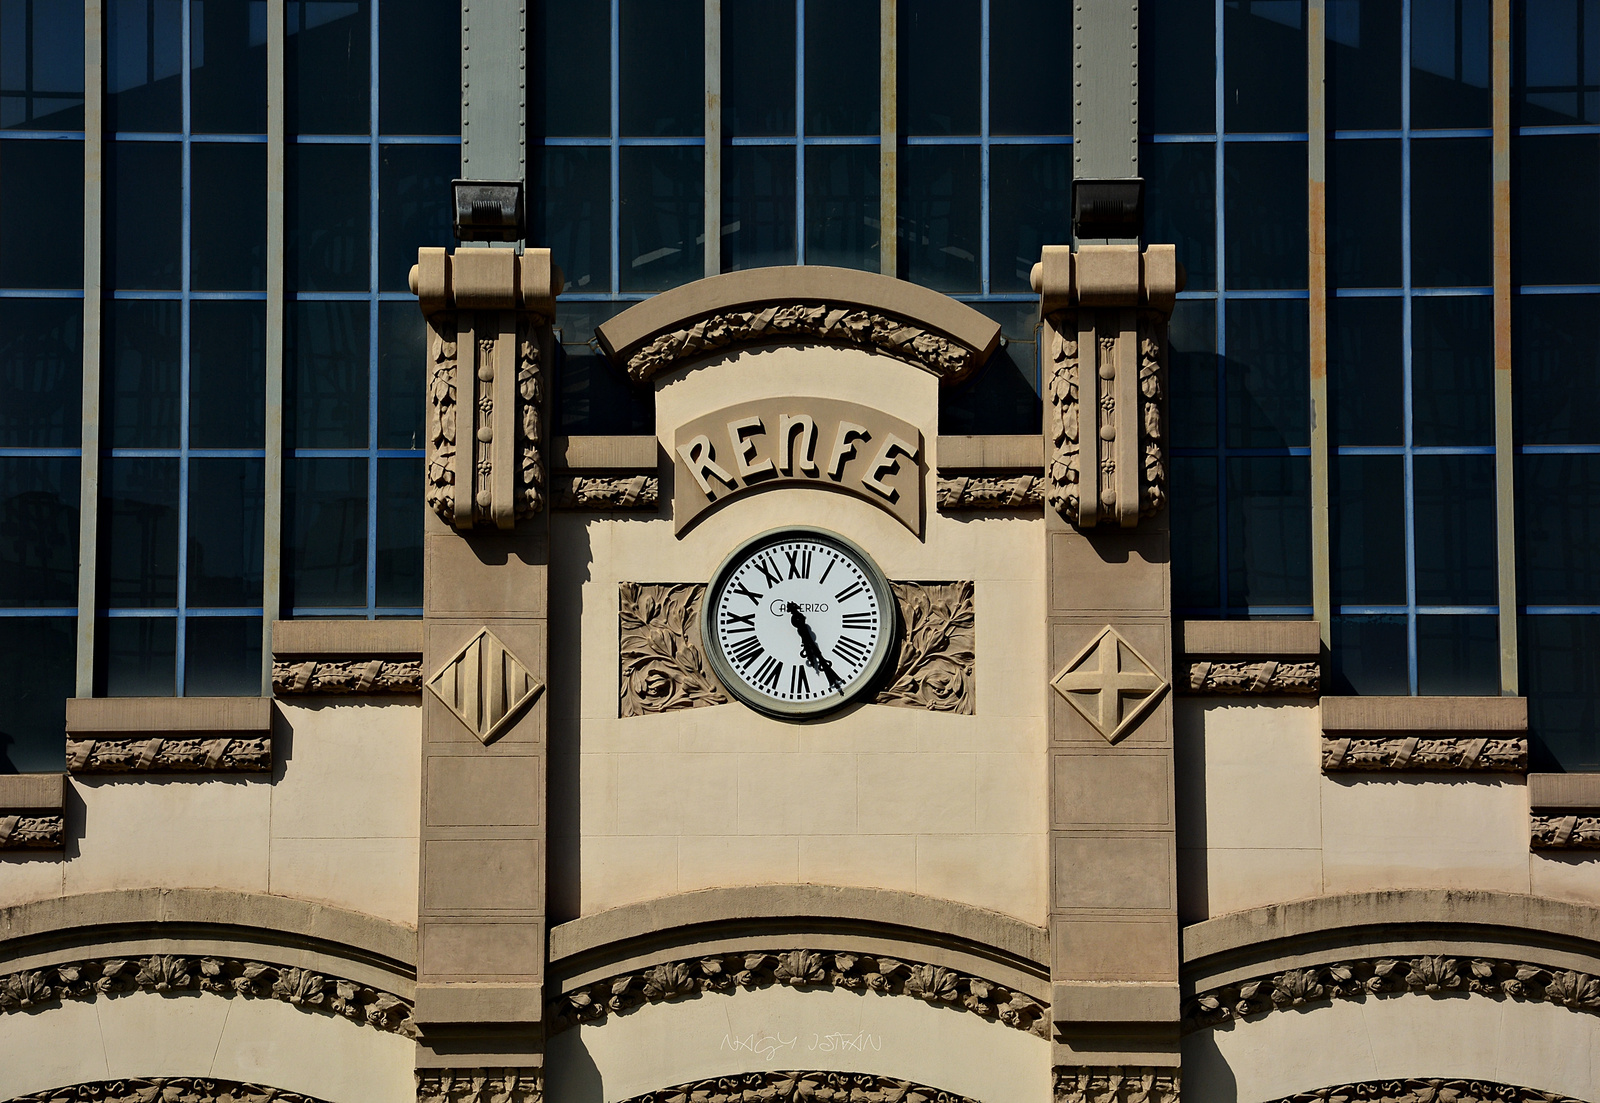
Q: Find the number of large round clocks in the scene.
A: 1